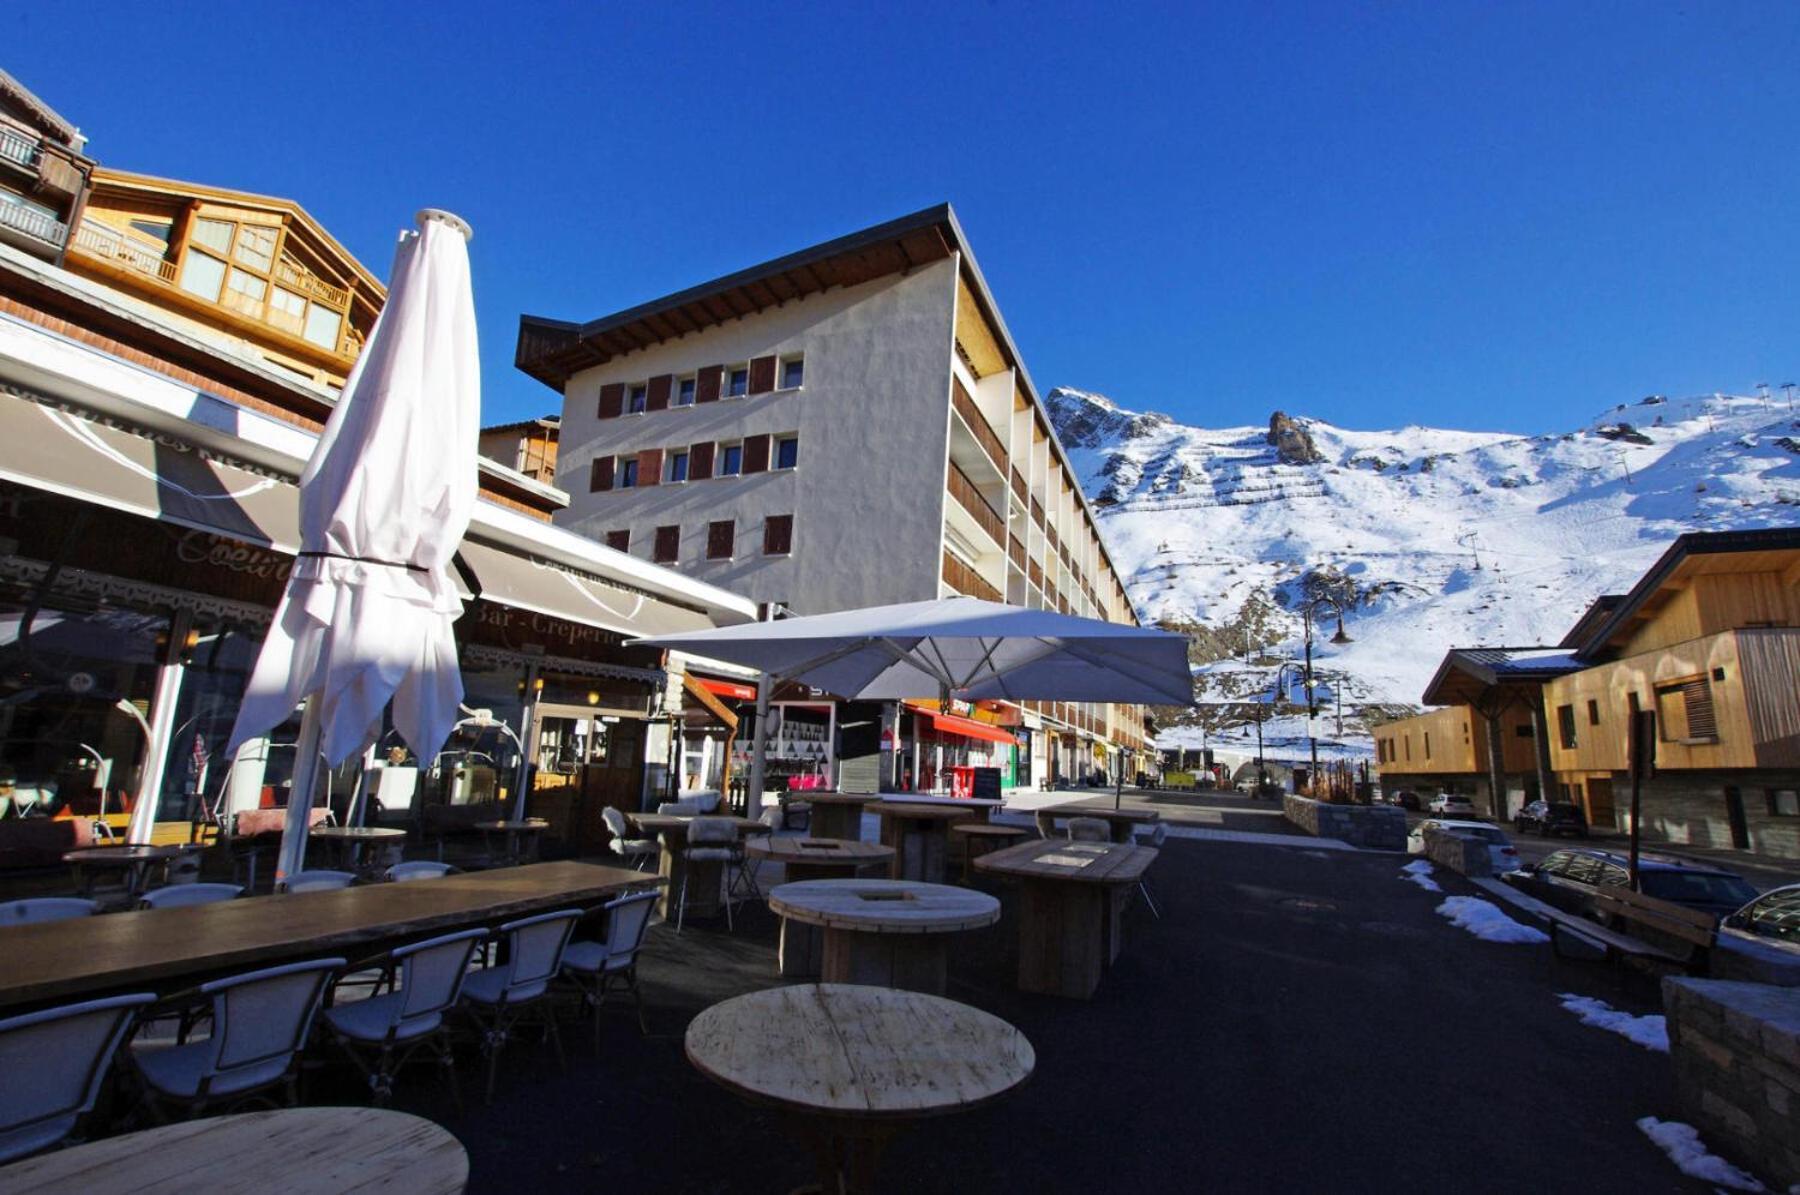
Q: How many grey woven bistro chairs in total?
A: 9